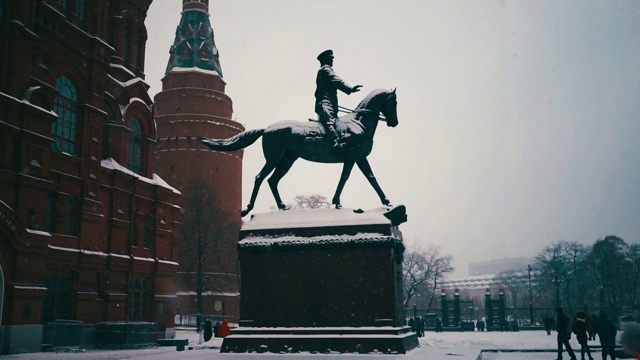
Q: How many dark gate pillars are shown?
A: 4